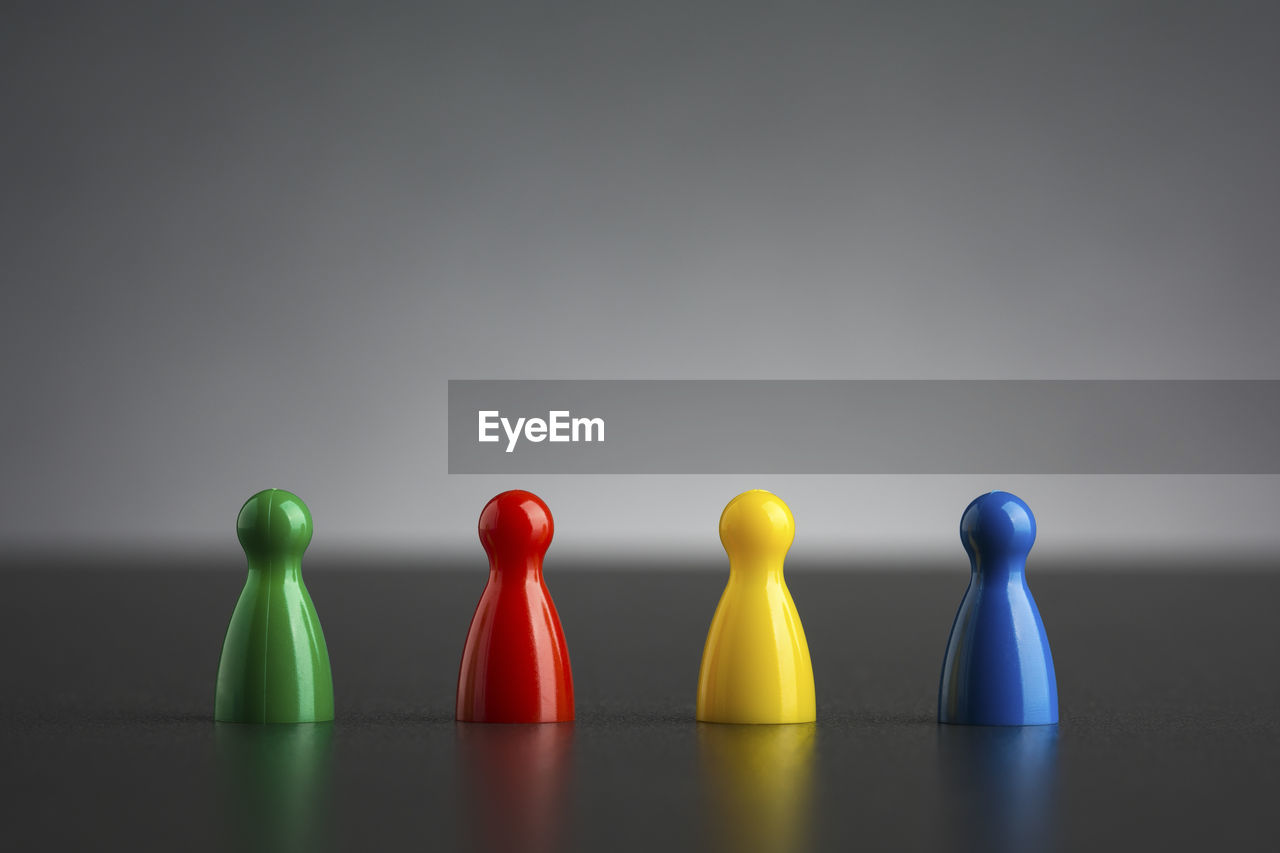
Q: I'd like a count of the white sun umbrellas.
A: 0